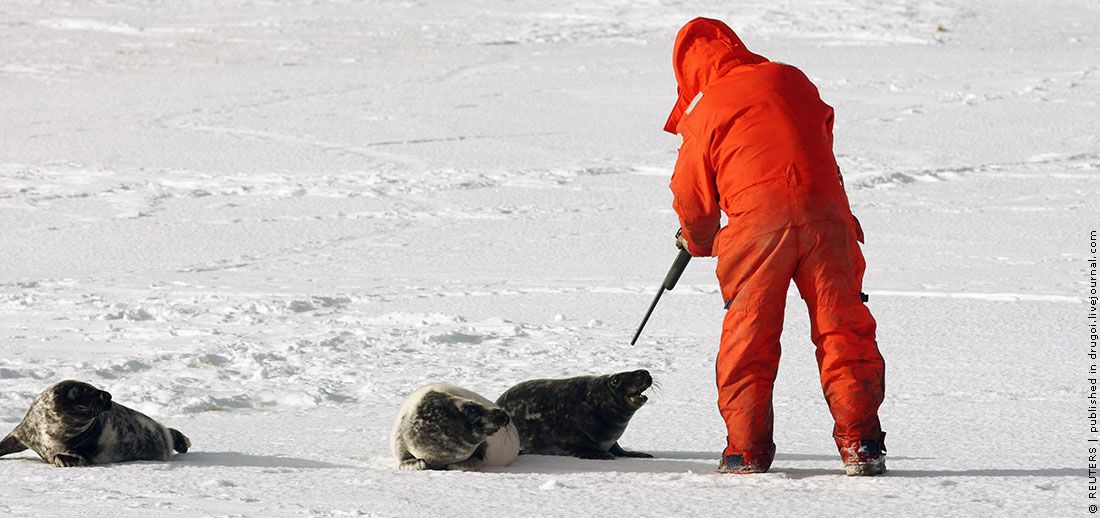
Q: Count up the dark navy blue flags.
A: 0